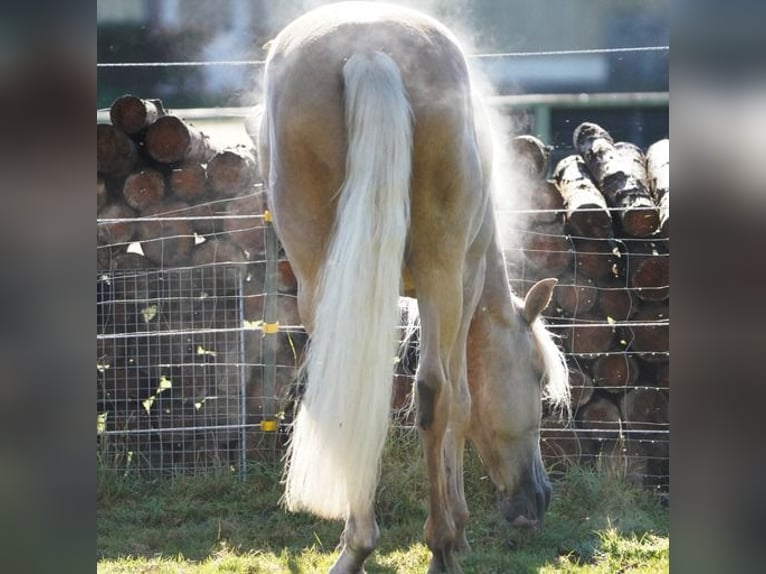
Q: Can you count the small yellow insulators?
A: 3